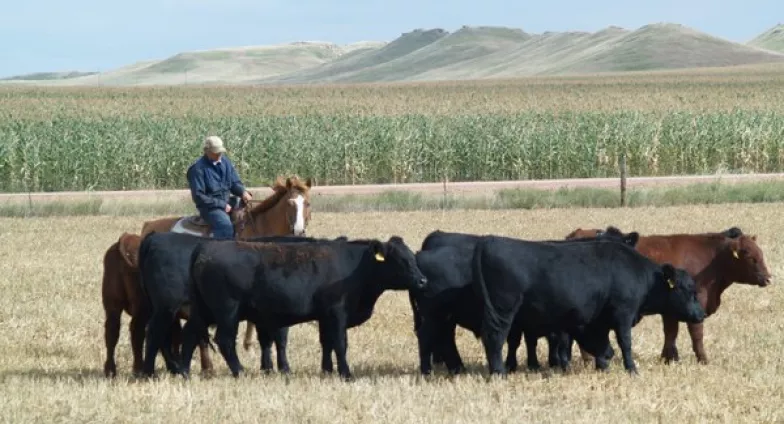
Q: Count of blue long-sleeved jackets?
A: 1